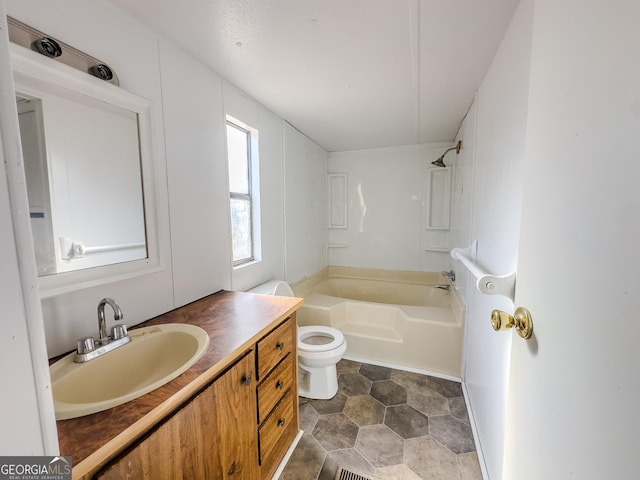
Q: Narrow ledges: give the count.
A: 2